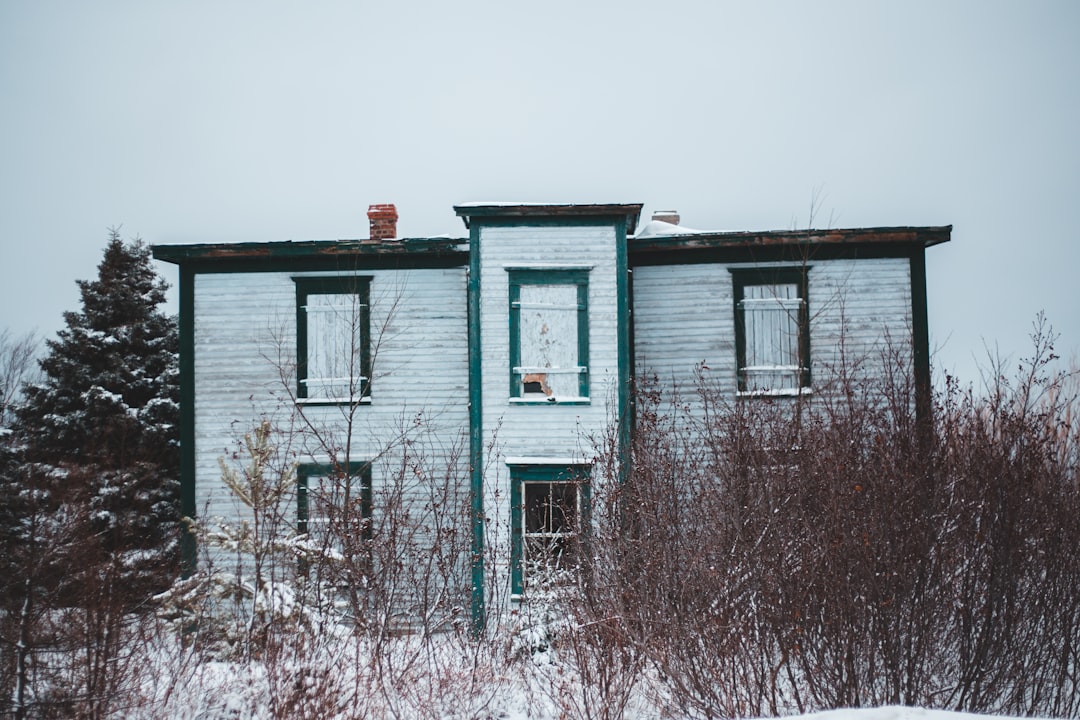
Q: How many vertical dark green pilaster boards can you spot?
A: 4